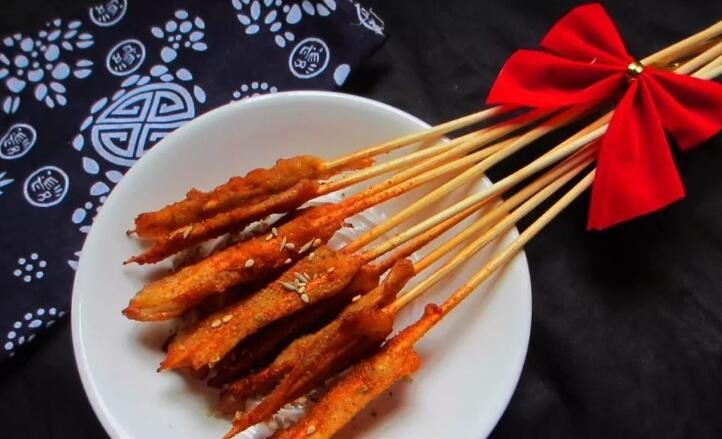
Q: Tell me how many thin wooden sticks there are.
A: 10